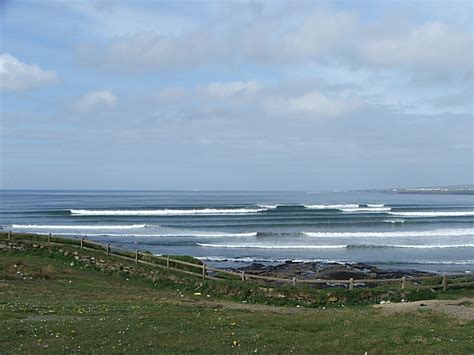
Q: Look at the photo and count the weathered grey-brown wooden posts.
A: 12